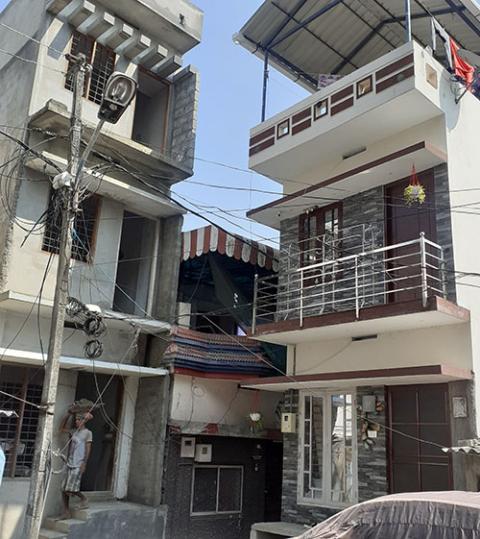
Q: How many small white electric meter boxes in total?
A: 3